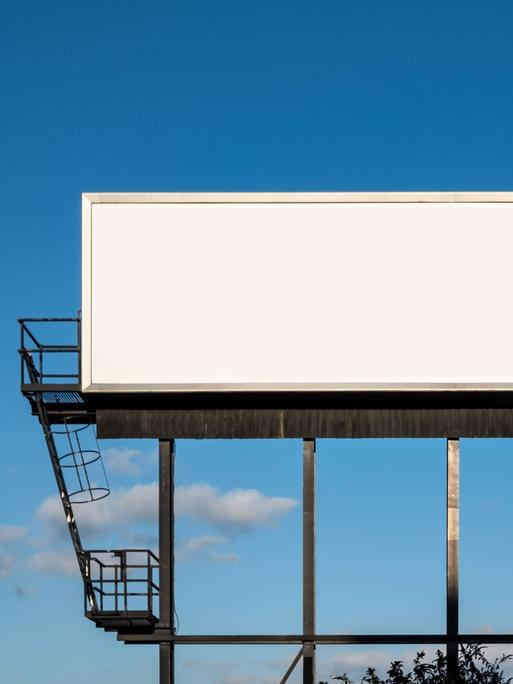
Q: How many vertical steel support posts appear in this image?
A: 3